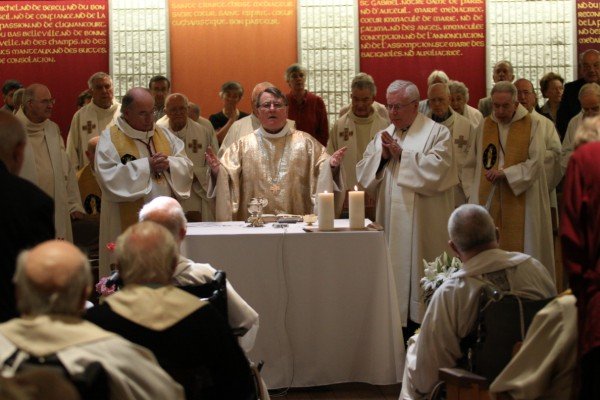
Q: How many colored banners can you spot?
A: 4